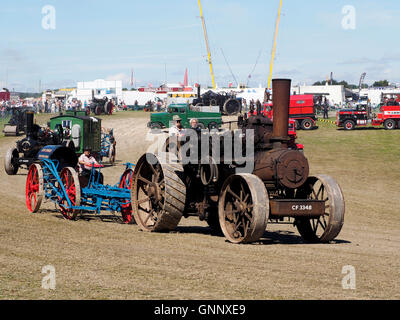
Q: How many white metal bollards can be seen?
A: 0